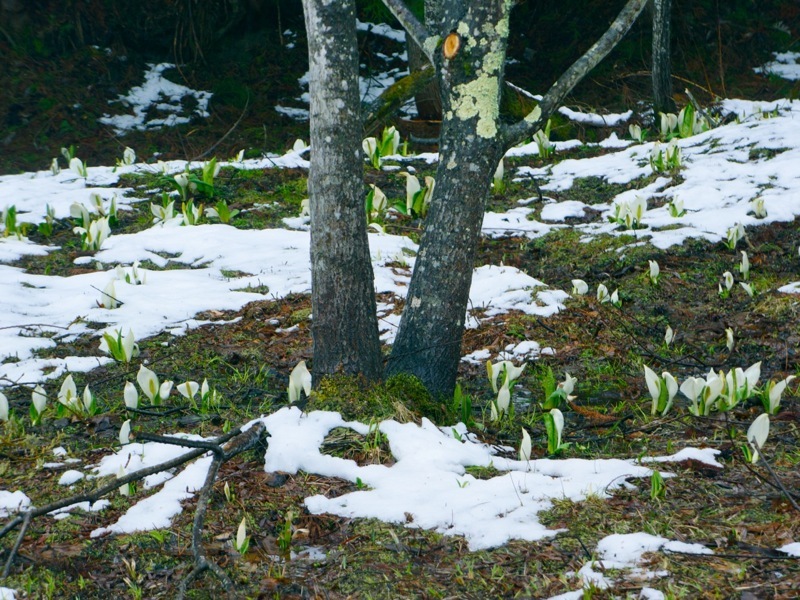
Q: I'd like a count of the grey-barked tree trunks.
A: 3